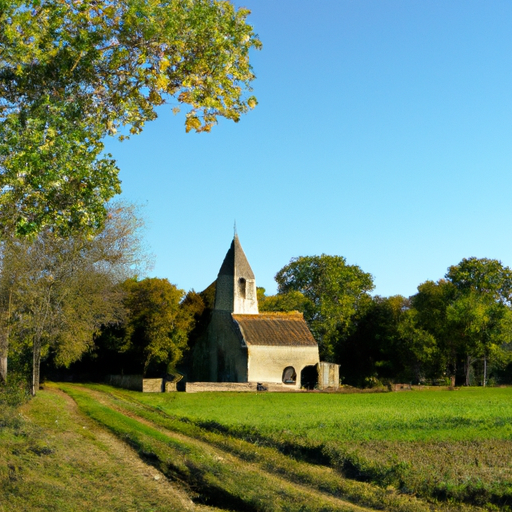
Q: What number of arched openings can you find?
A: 3